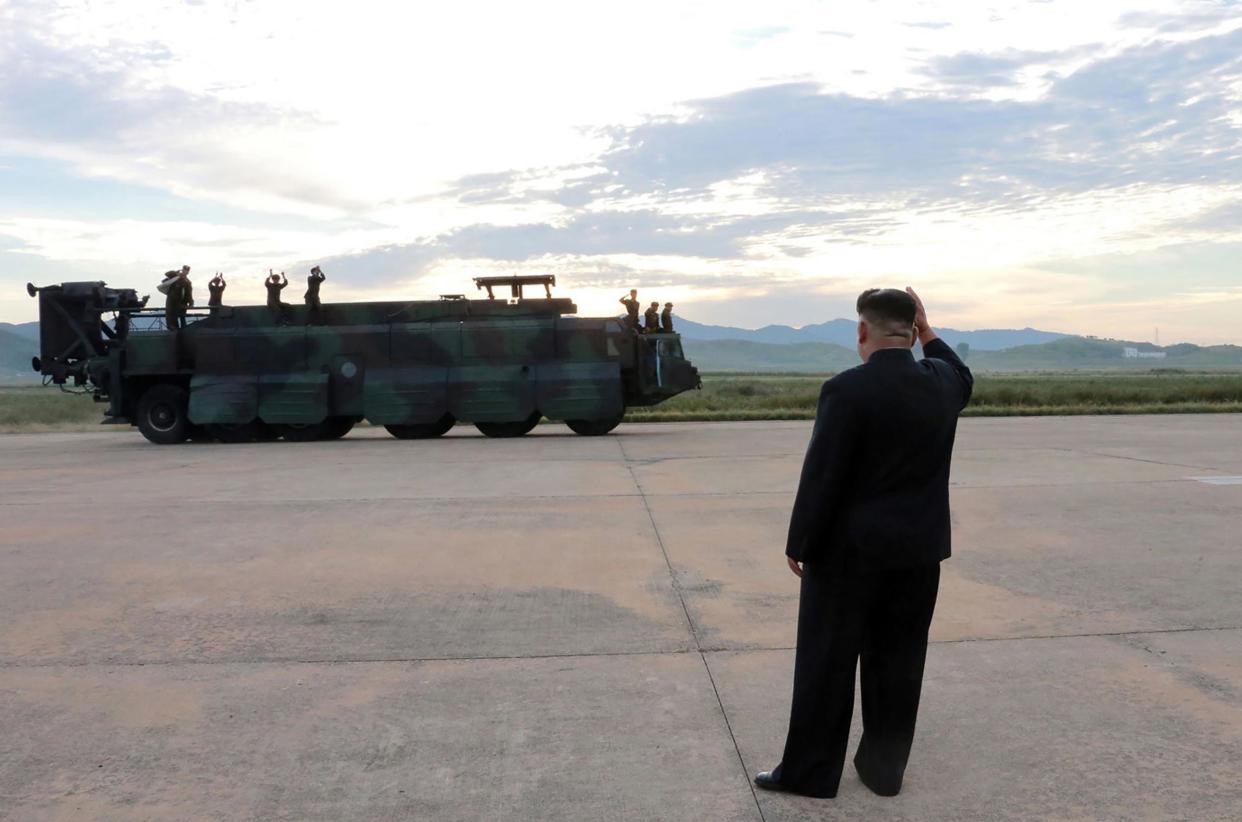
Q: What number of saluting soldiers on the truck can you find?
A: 1